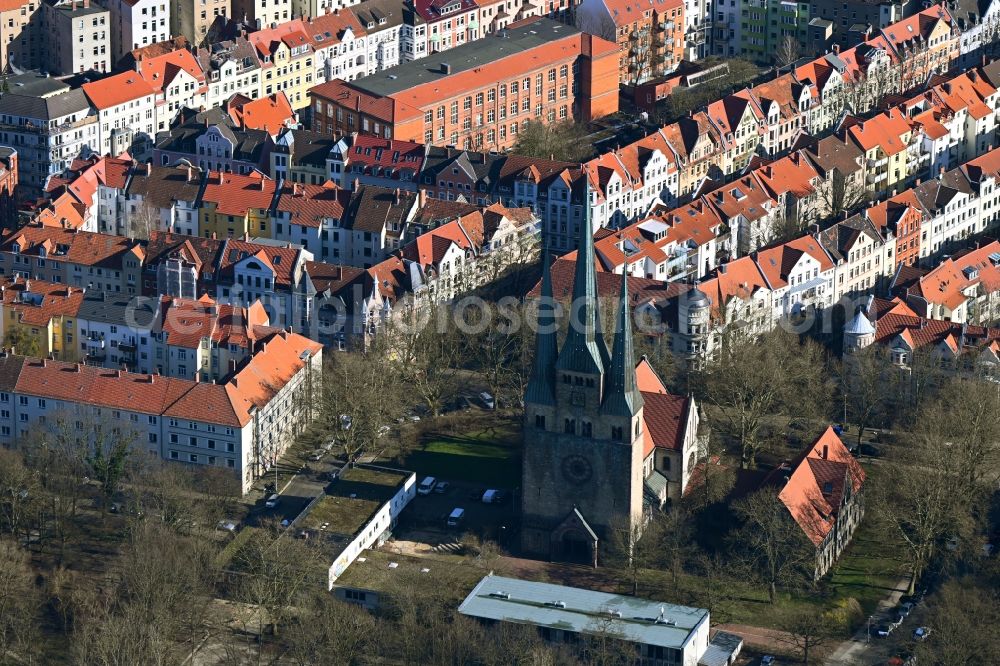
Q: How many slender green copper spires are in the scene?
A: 3